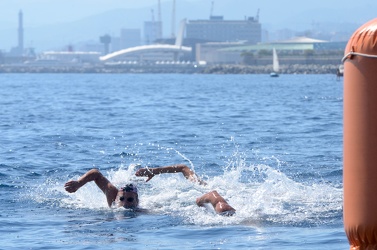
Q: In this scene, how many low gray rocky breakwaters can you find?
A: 1